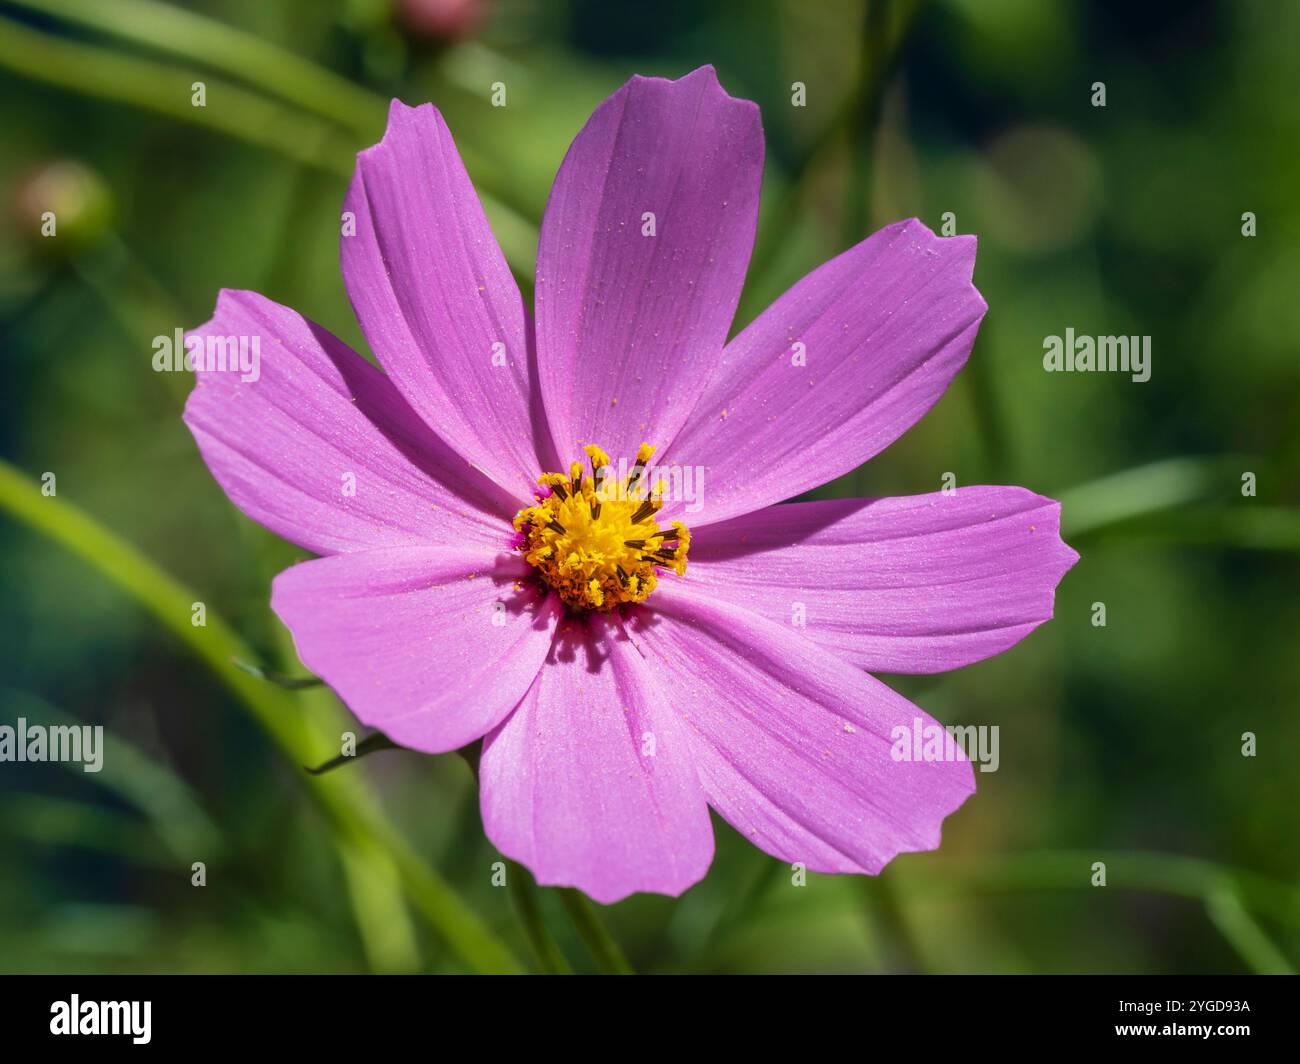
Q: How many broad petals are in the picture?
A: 8